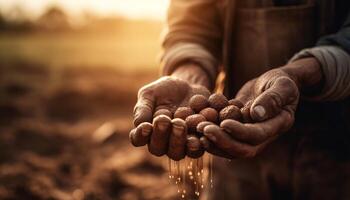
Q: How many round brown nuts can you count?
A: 9